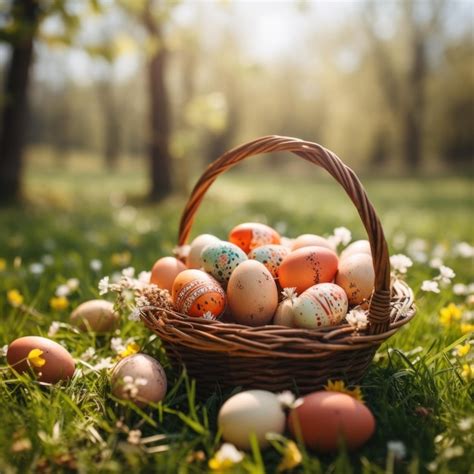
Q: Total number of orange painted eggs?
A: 3